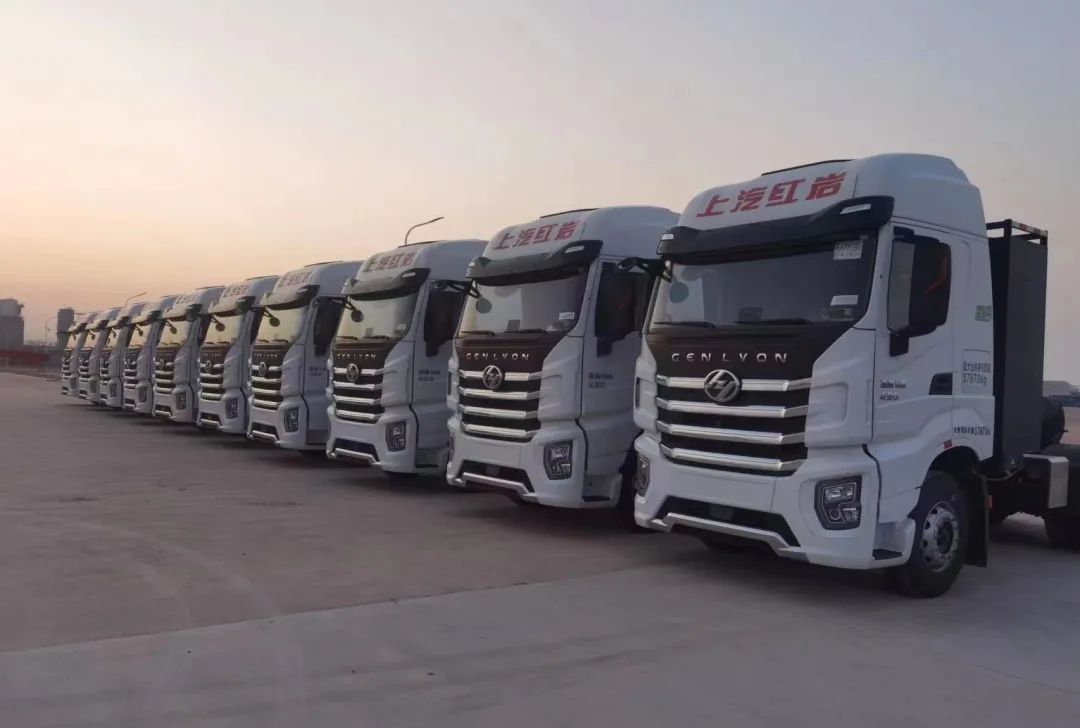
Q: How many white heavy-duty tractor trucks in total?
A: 10